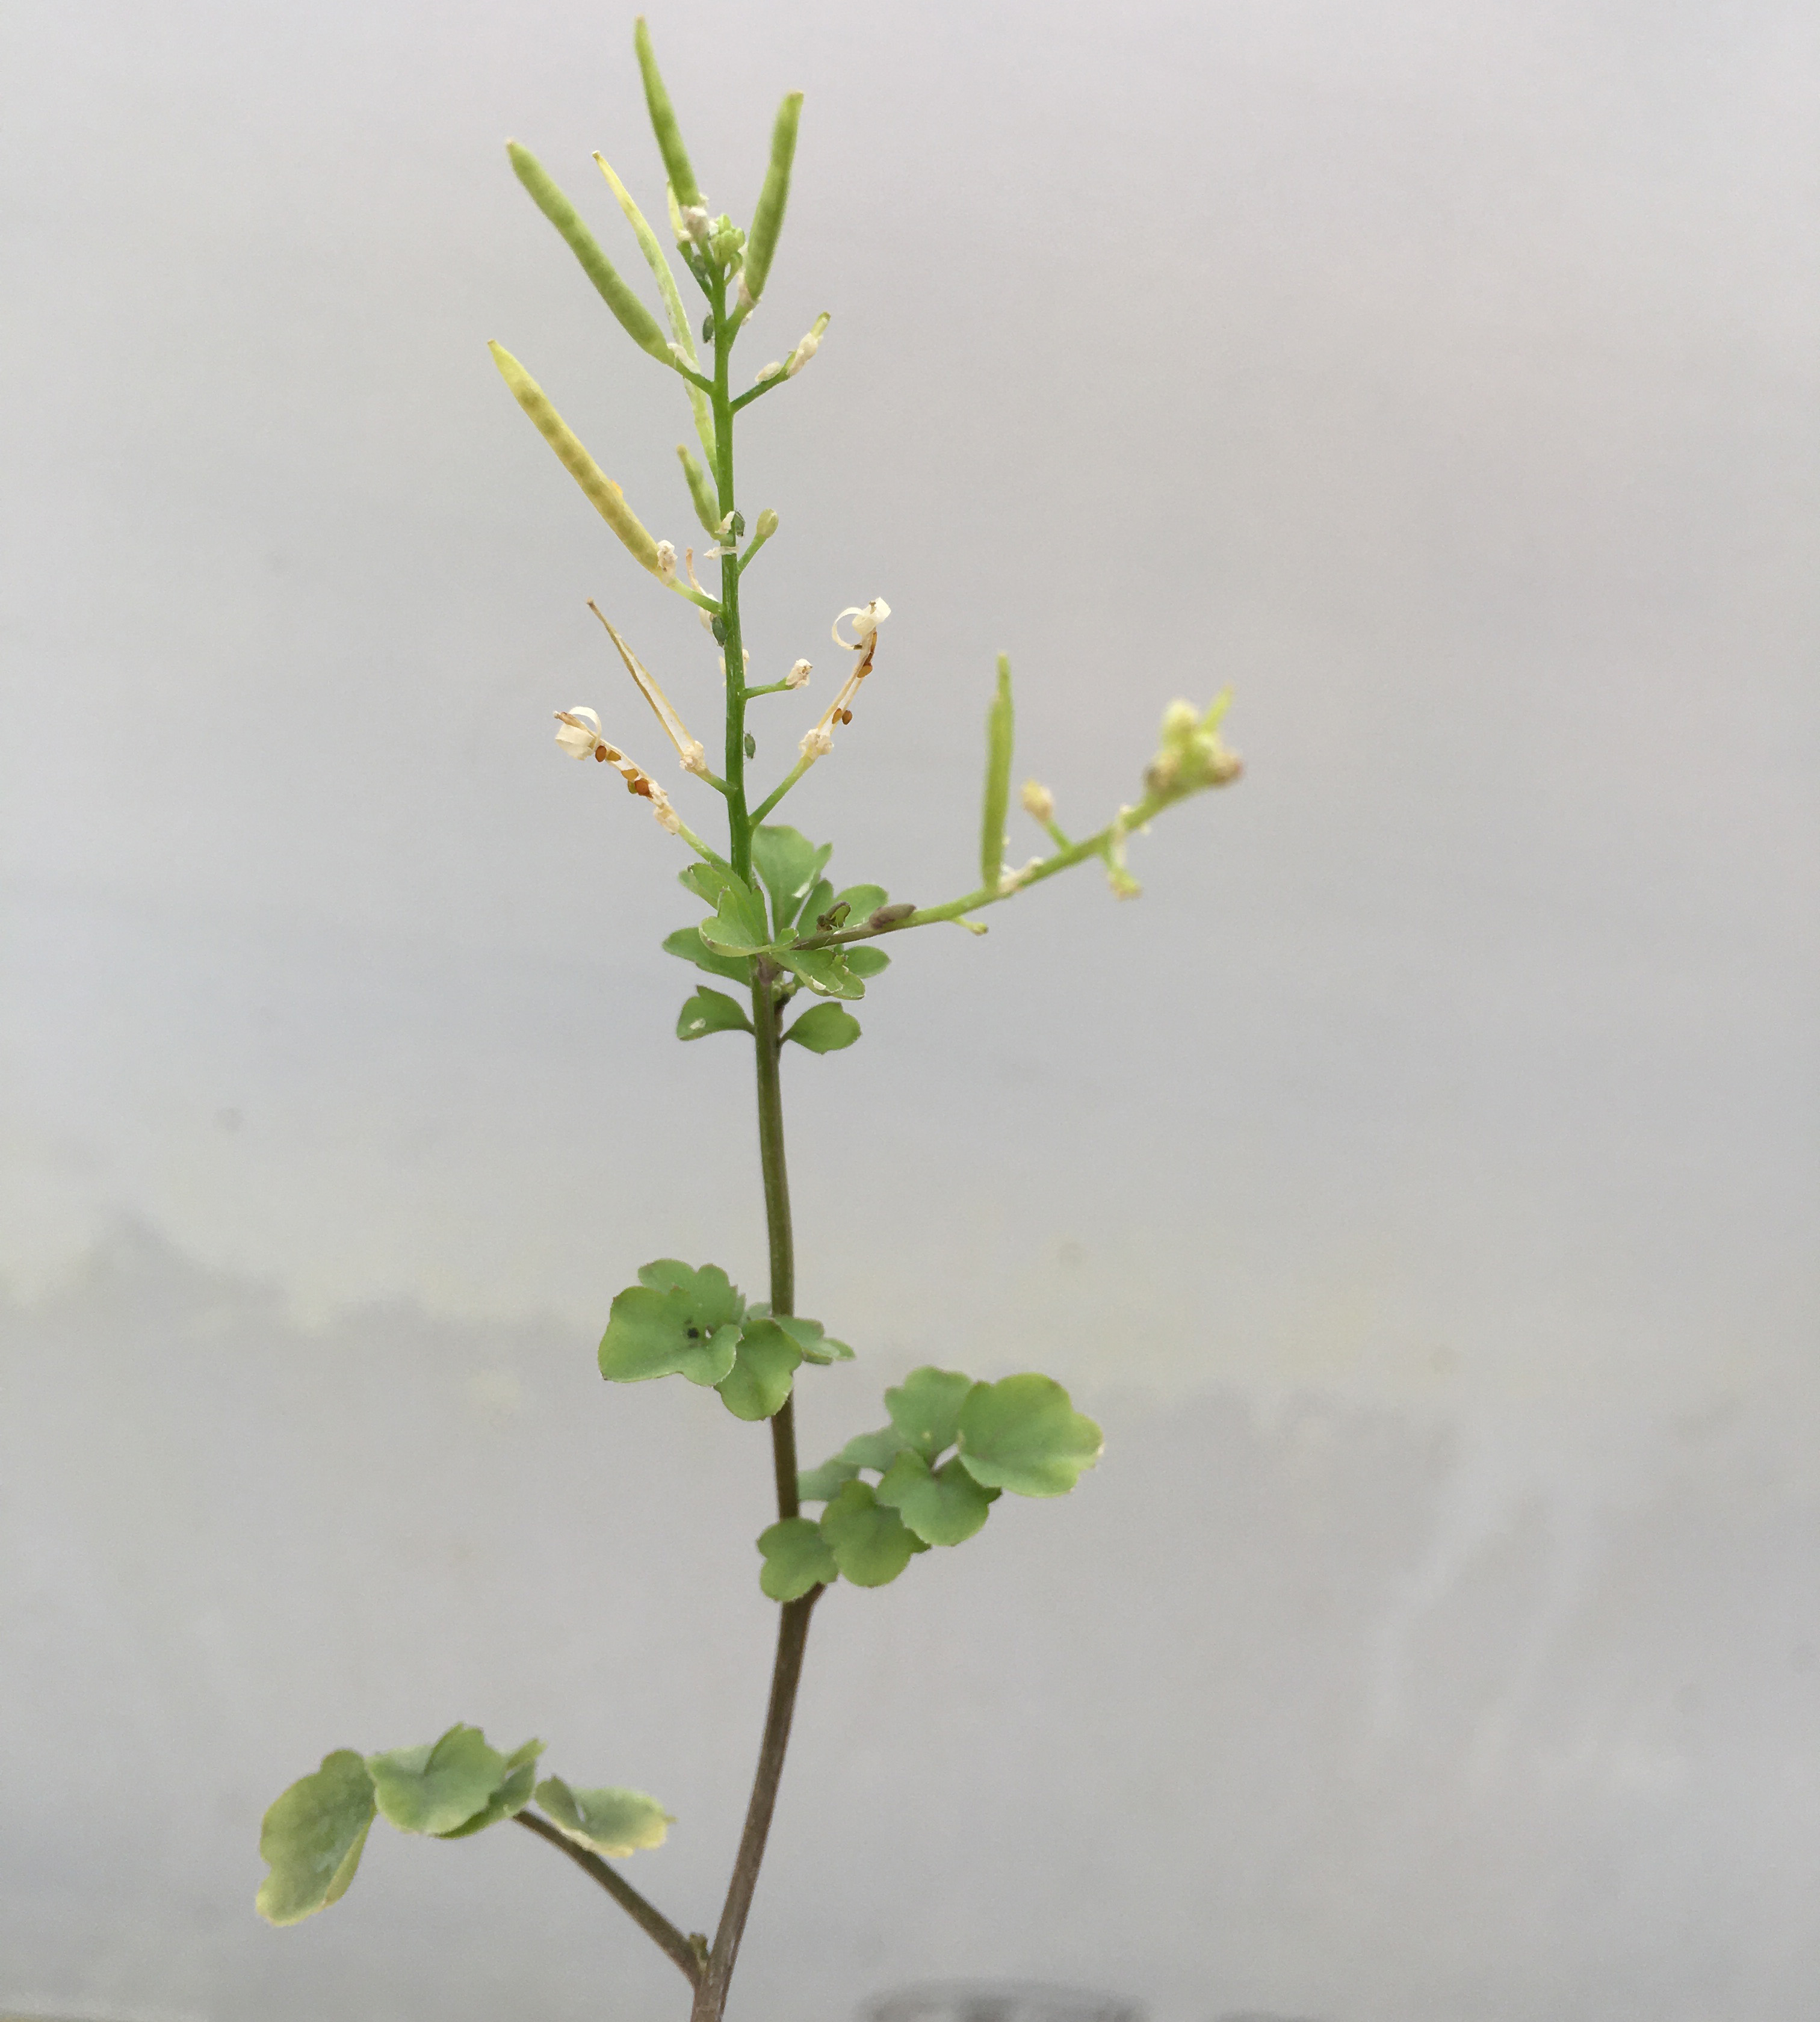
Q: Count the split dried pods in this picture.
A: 3